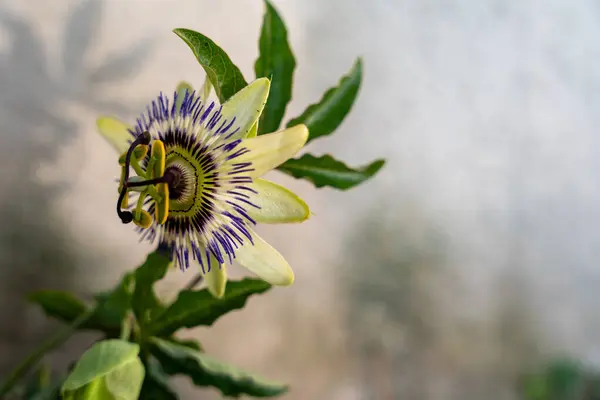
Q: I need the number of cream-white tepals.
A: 8